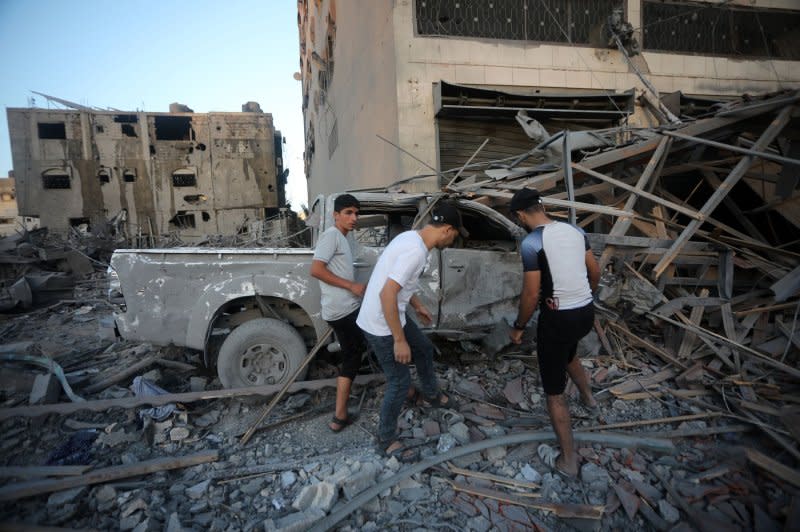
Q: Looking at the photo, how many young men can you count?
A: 3